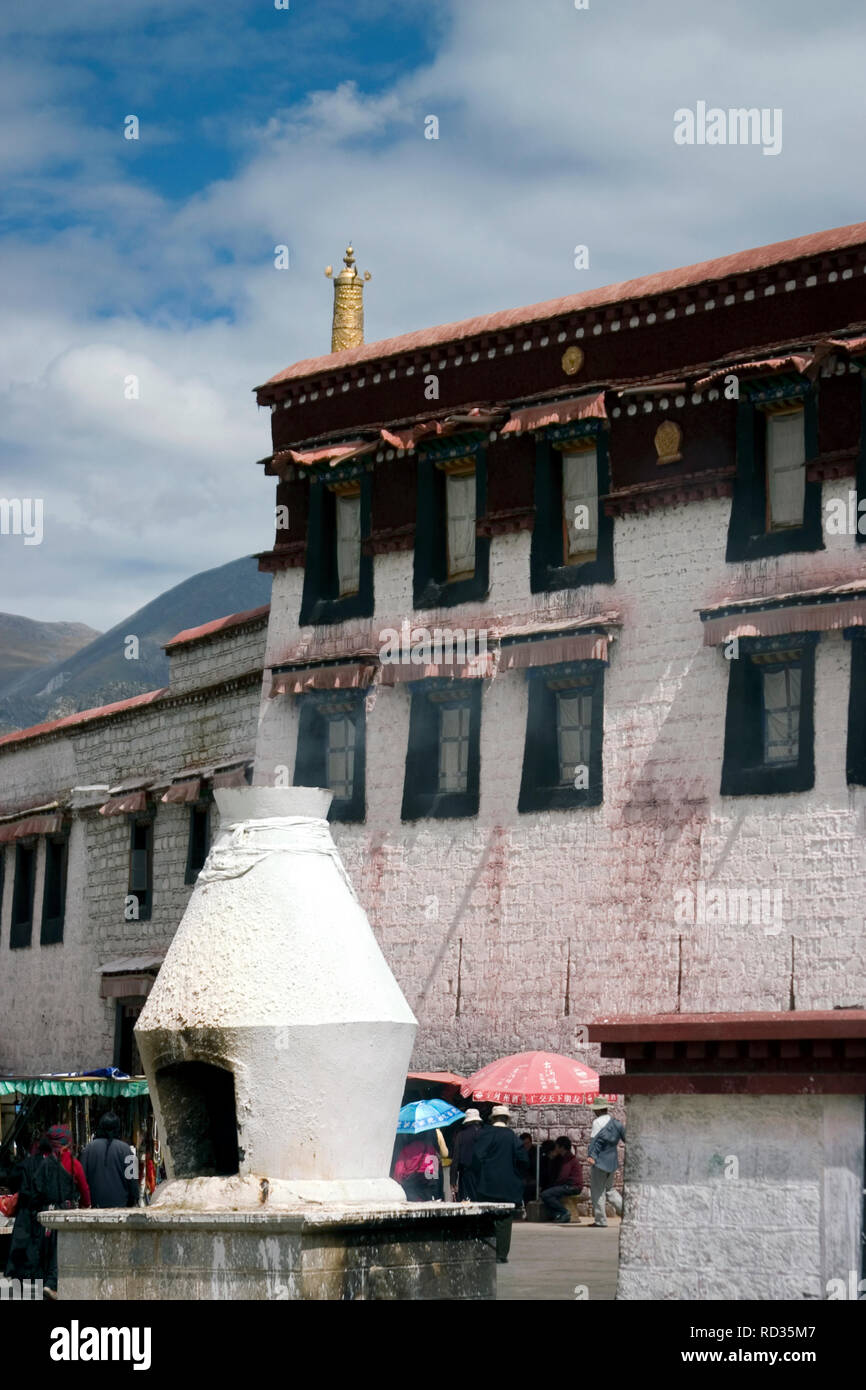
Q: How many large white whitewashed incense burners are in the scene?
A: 1